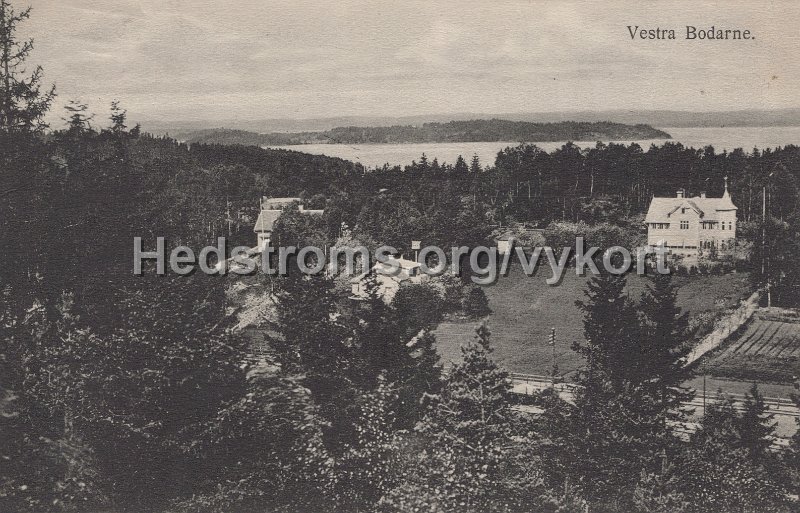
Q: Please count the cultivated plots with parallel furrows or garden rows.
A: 1